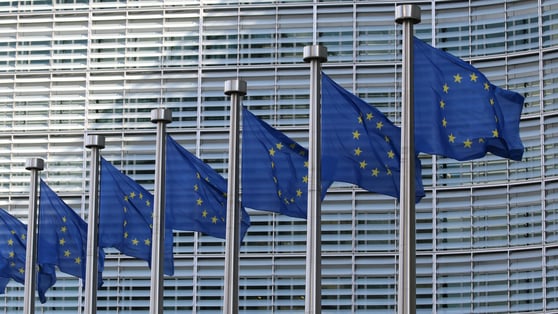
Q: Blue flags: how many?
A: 7